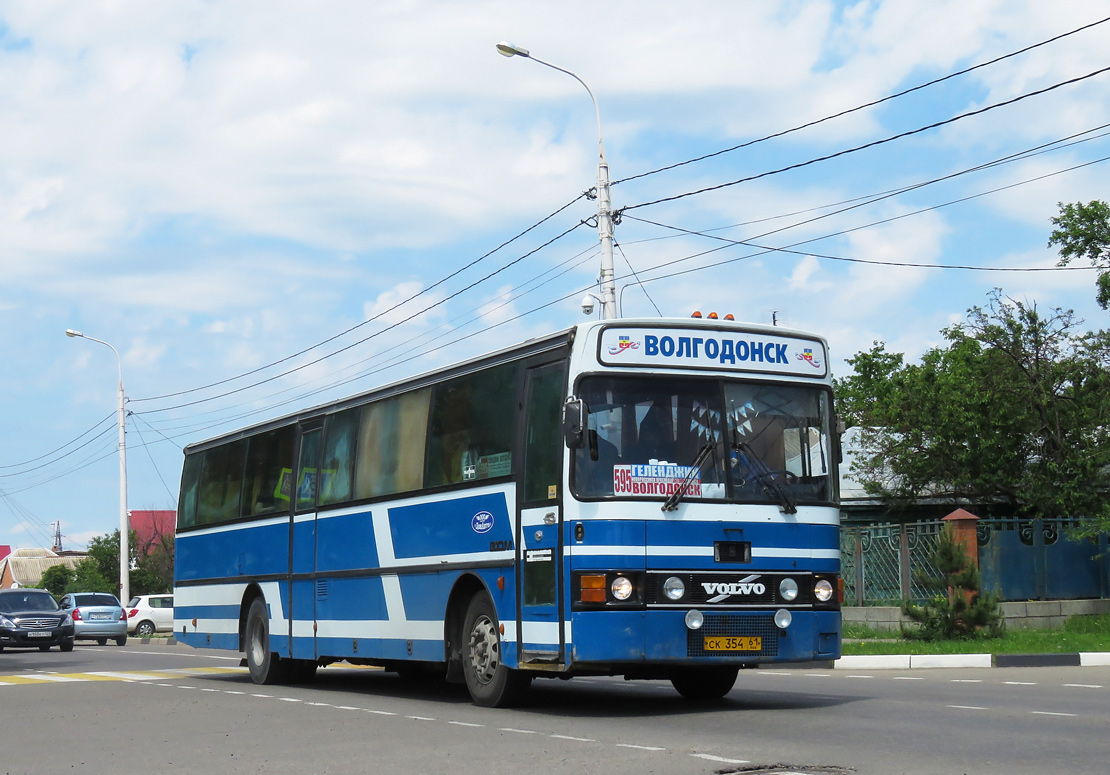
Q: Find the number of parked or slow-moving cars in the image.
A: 3